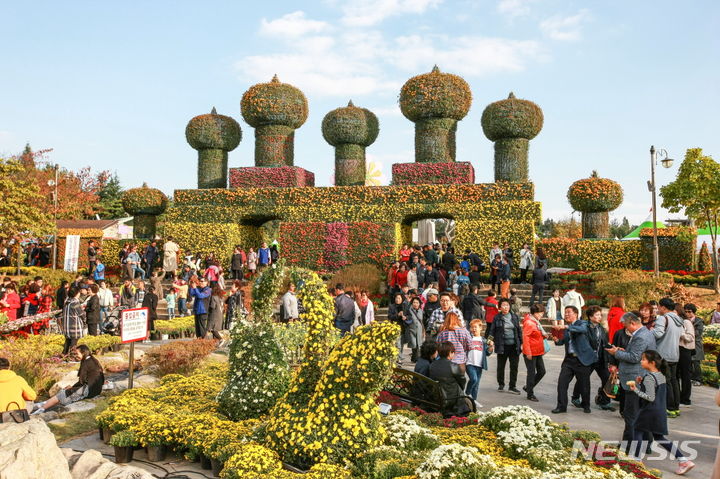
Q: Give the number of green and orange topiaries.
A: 7